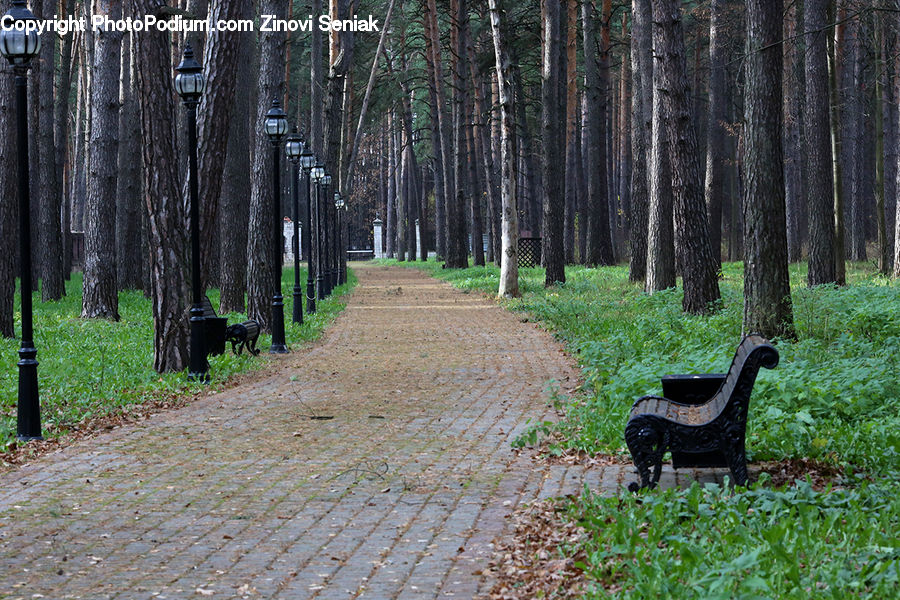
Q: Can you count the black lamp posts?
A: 9